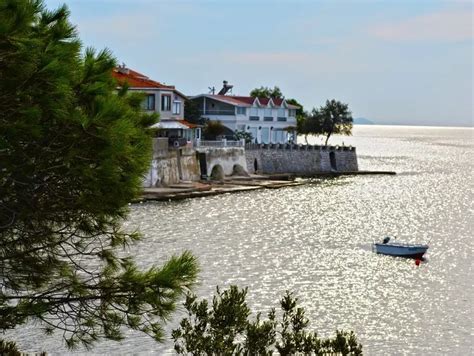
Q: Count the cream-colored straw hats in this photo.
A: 0